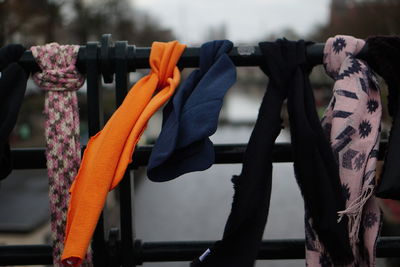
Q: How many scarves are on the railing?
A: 7